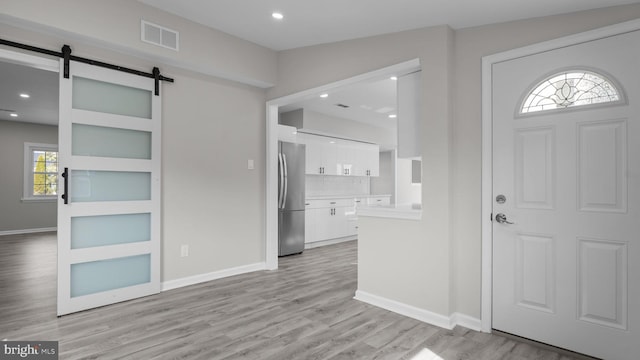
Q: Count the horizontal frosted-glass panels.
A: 5